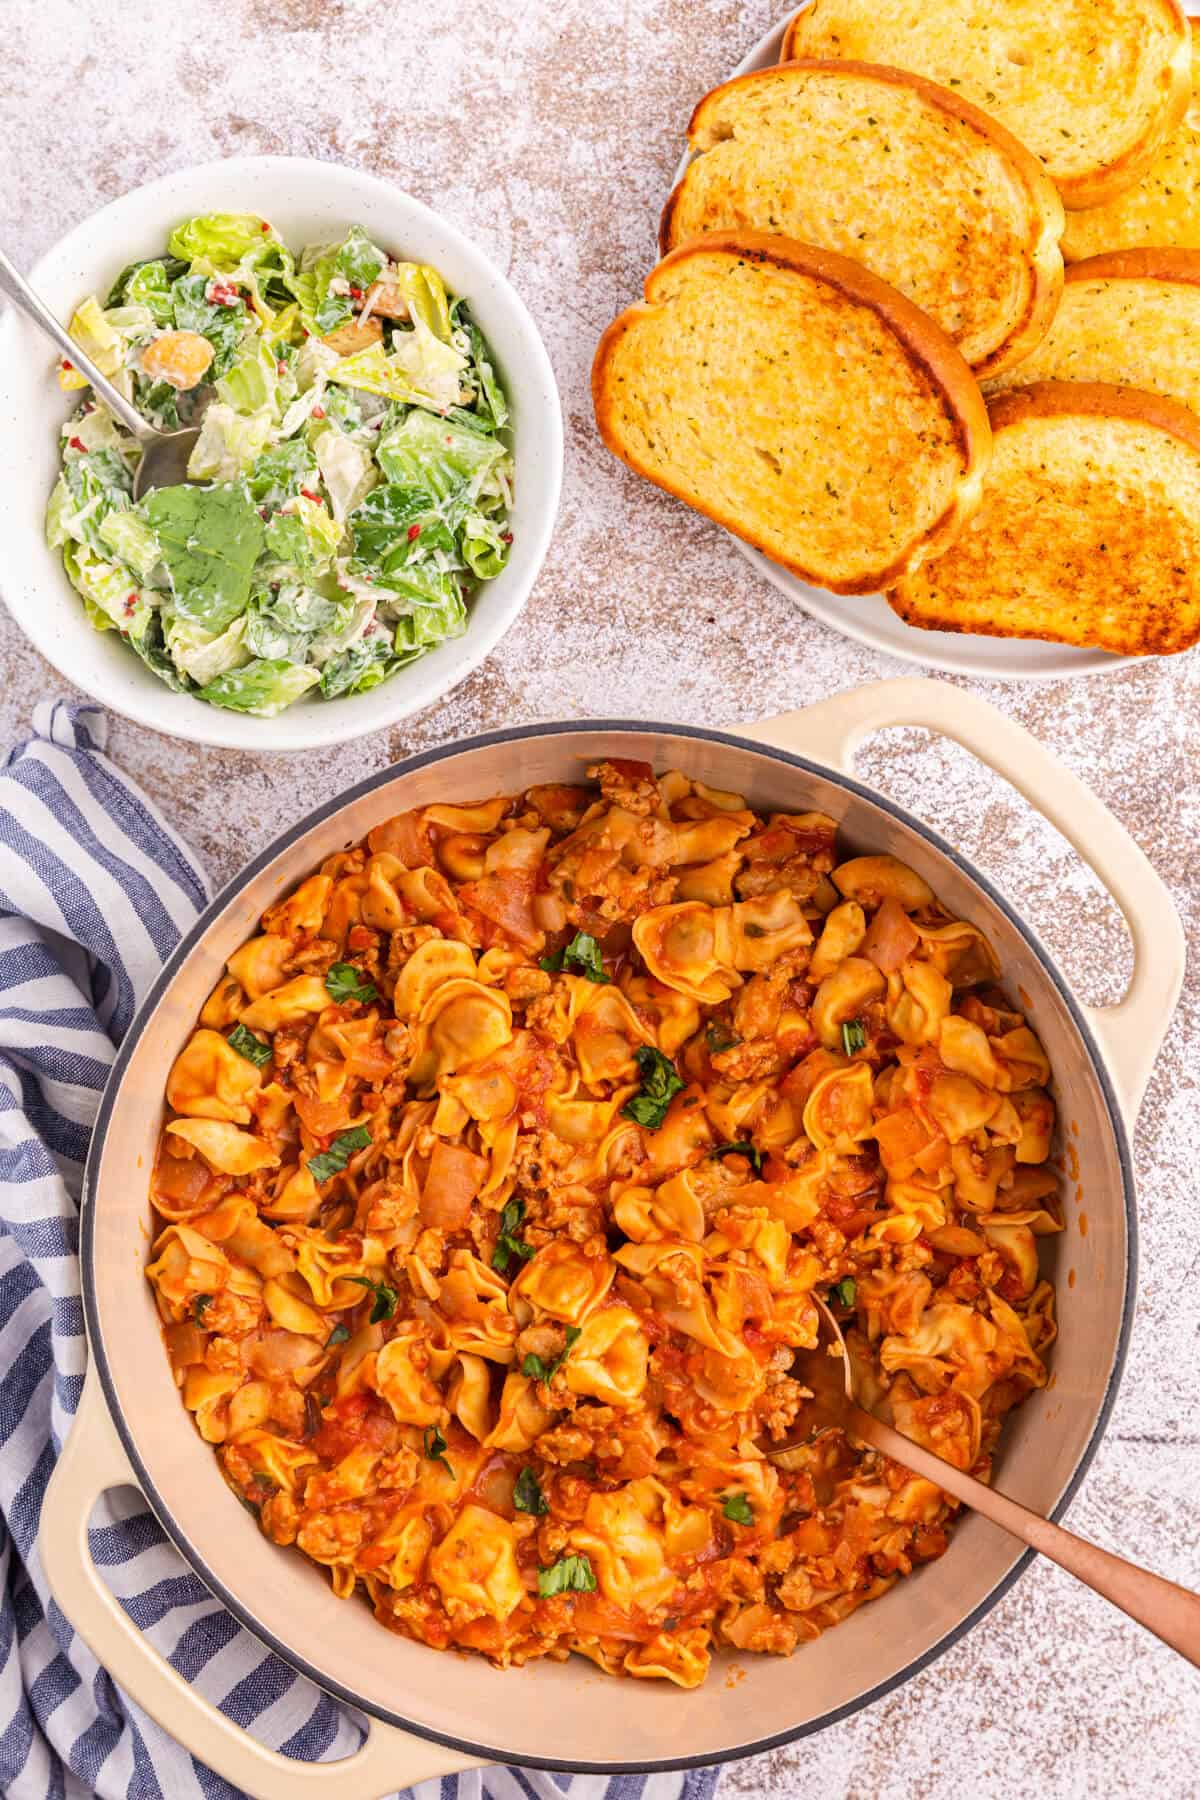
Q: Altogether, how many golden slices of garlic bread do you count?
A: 6